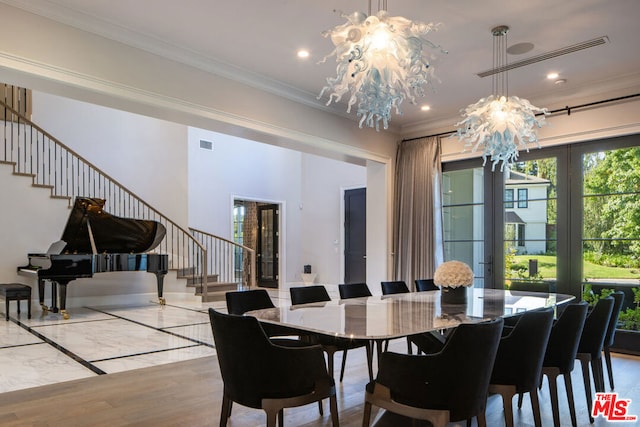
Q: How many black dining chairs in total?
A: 12